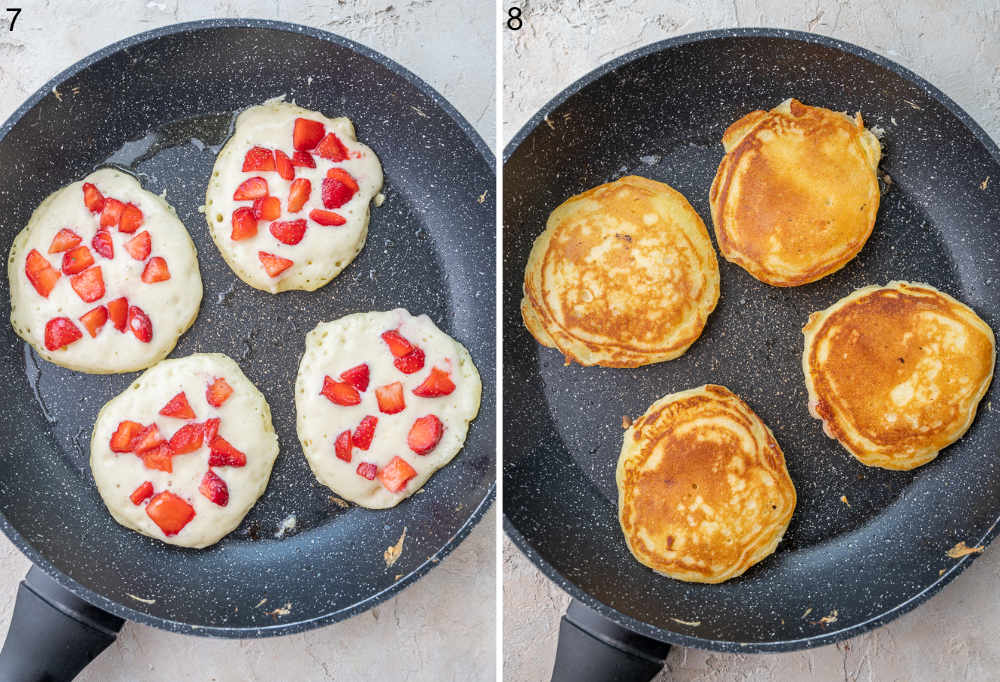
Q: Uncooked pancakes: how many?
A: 4